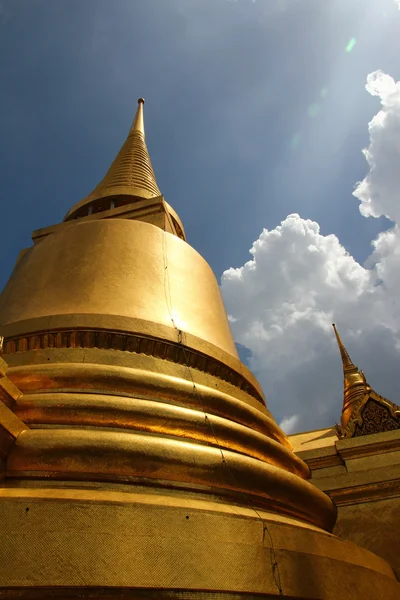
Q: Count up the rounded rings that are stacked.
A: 3